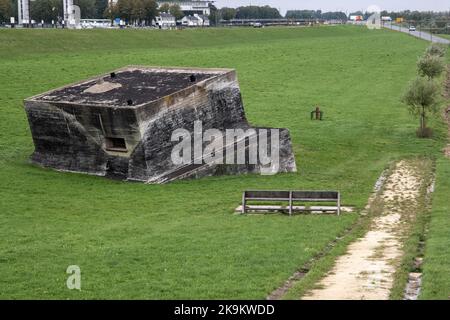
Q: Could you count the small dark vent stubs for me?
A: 3